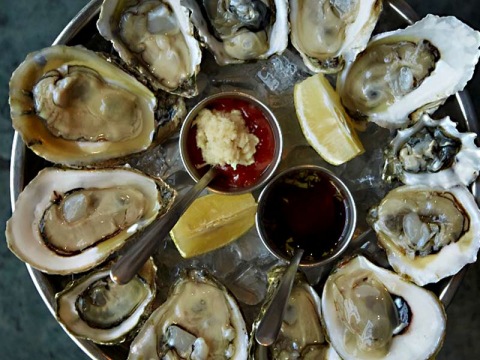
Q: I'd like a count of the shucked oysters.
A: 12